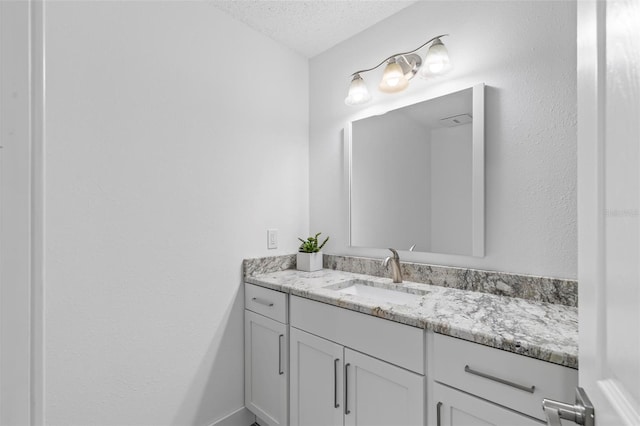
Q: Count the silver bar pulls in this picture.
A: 6